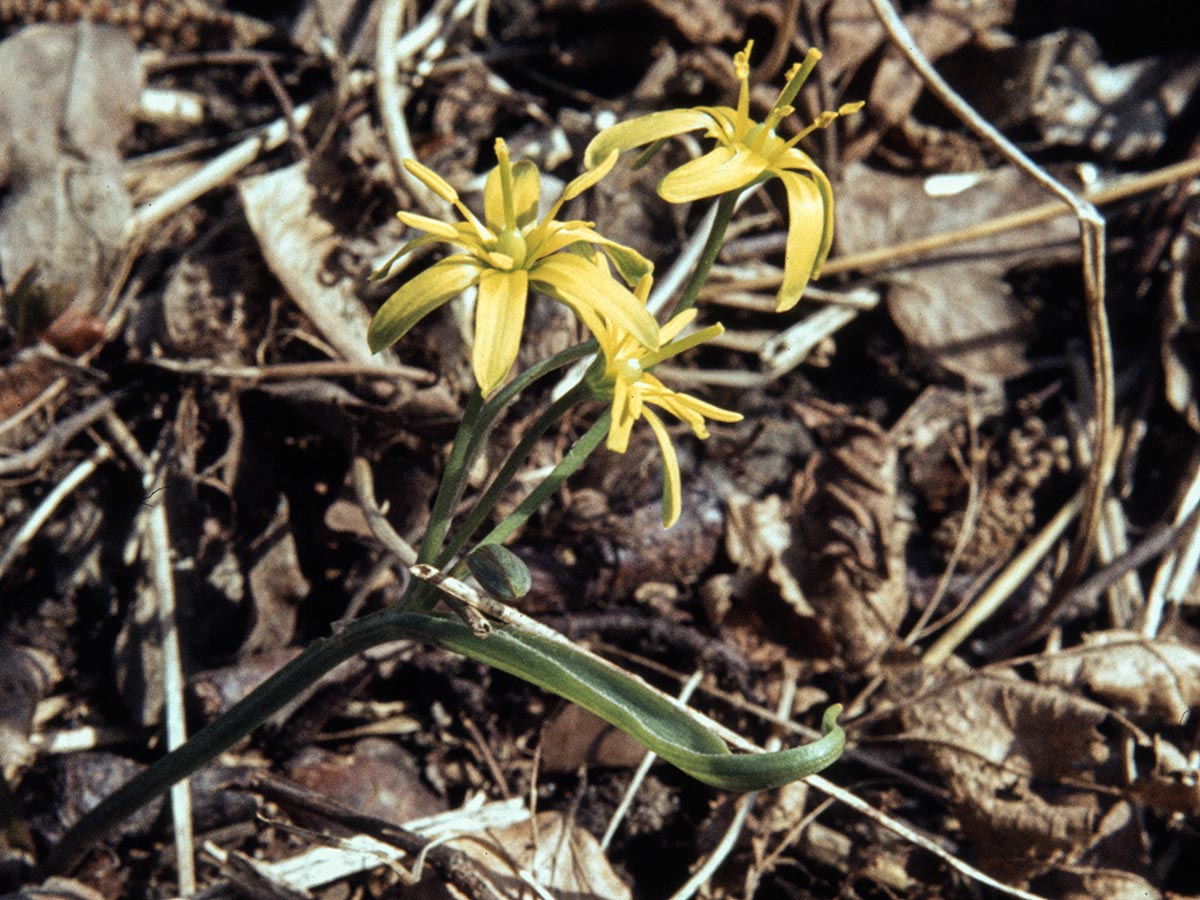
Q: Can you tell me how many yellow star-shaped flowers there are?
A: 3